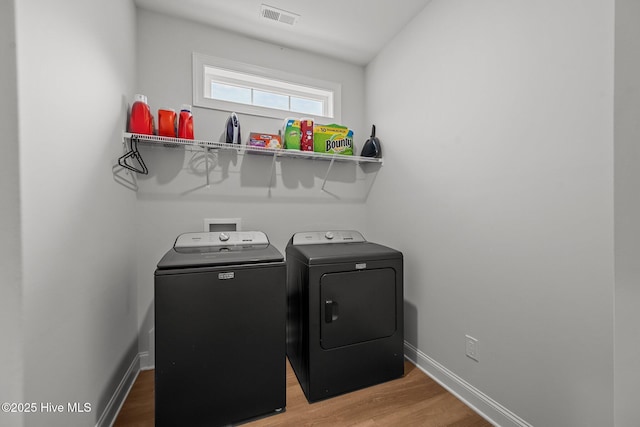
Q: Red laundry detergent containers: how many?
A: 3